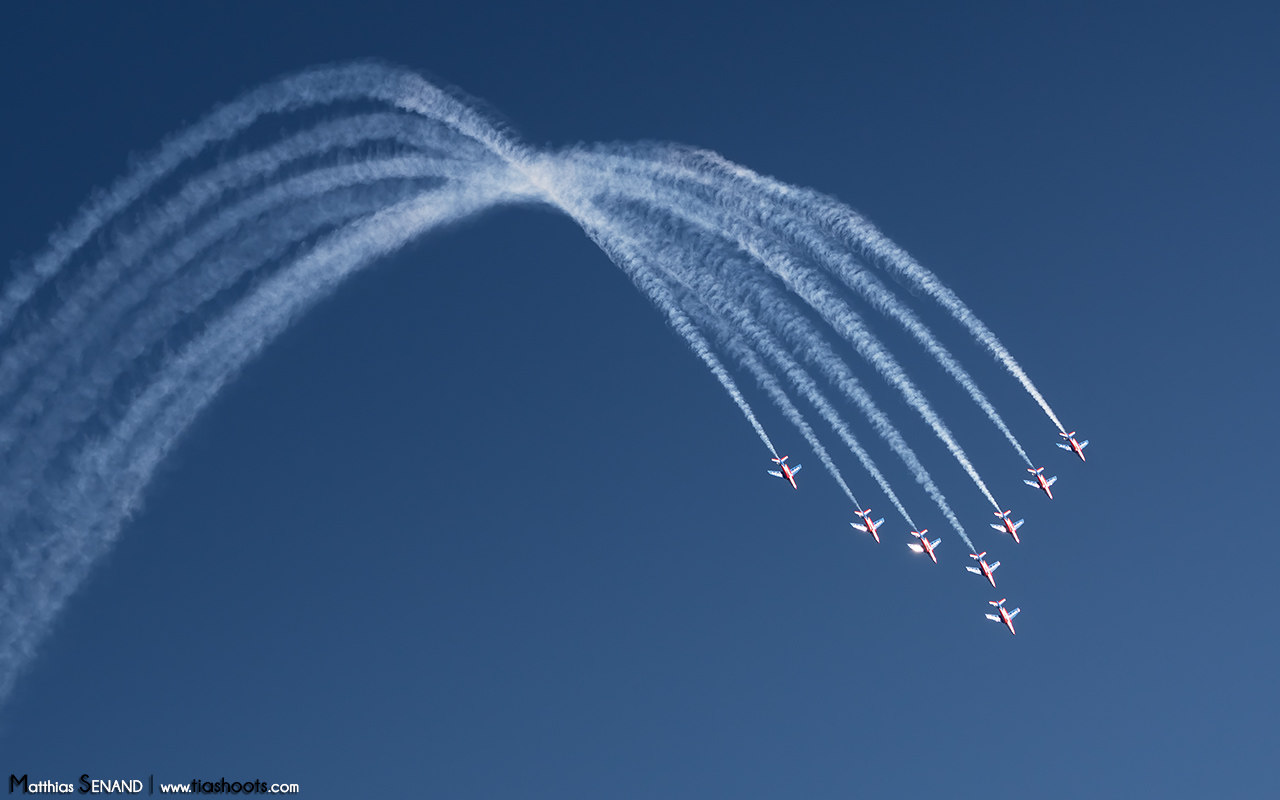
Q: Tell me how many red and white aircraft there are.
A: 8